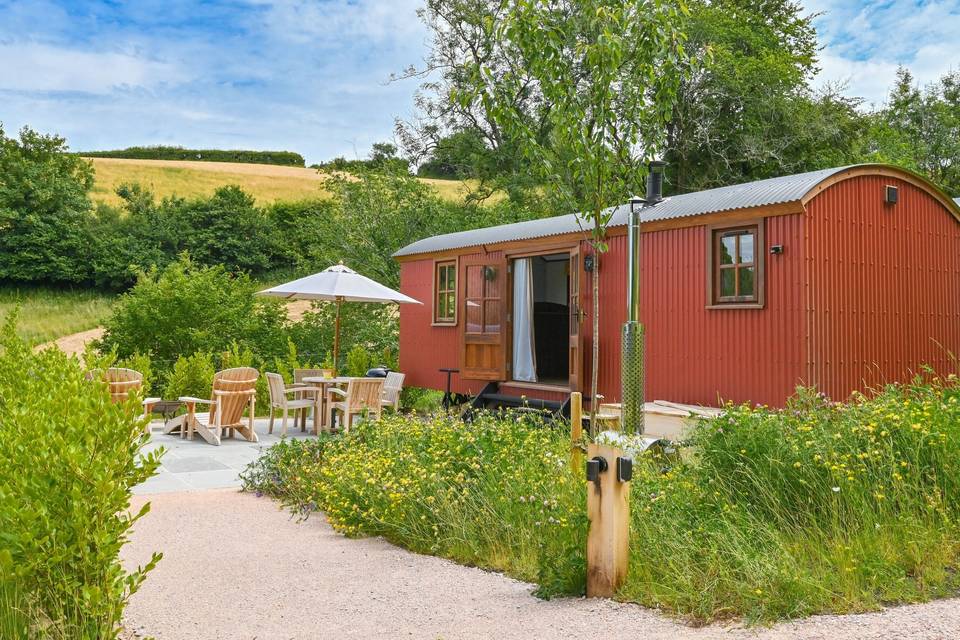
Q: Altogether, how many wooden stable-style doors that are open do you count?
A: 2